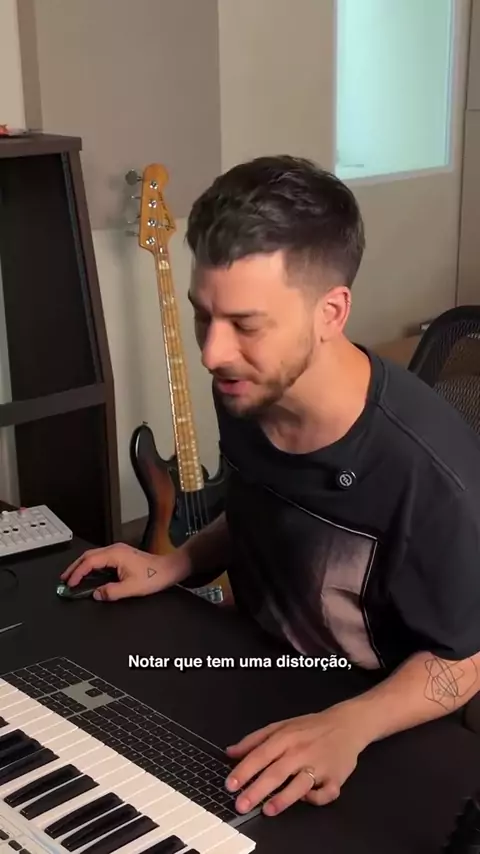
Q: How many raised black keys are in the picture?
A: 11